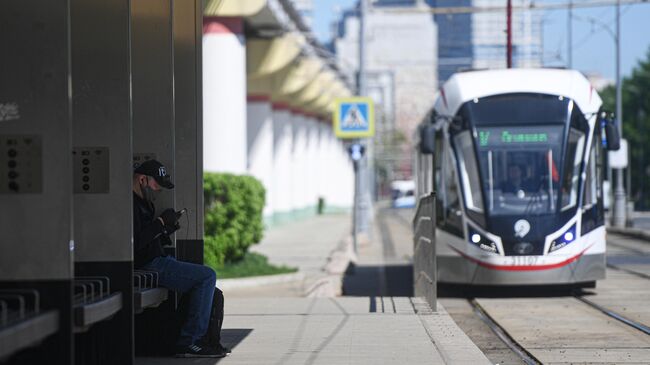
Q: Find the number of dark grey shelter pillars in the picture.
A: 4